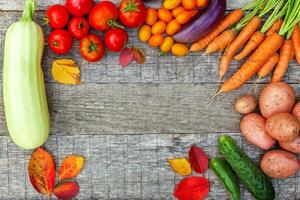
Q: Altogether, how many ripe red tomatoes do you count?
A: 8